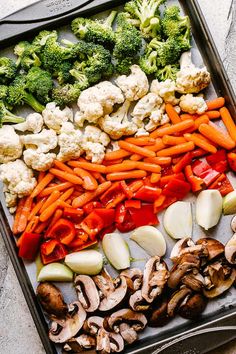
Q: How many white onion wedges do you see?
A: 7